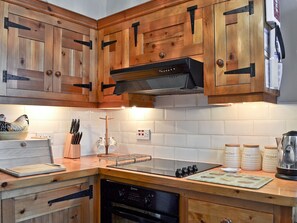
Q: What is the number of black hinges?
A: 11